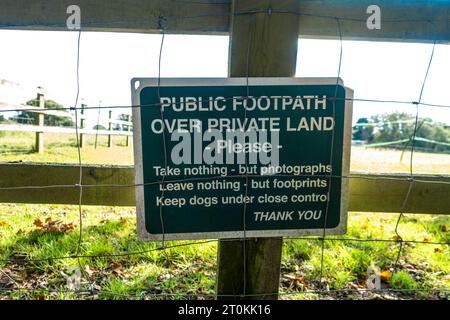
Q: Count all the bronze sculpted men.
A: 0